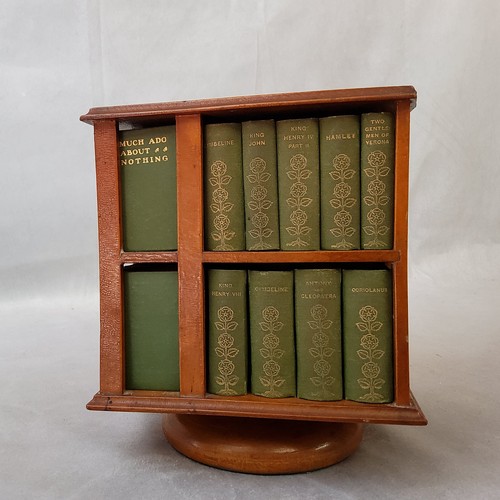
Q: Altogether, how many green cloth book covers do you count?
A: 11